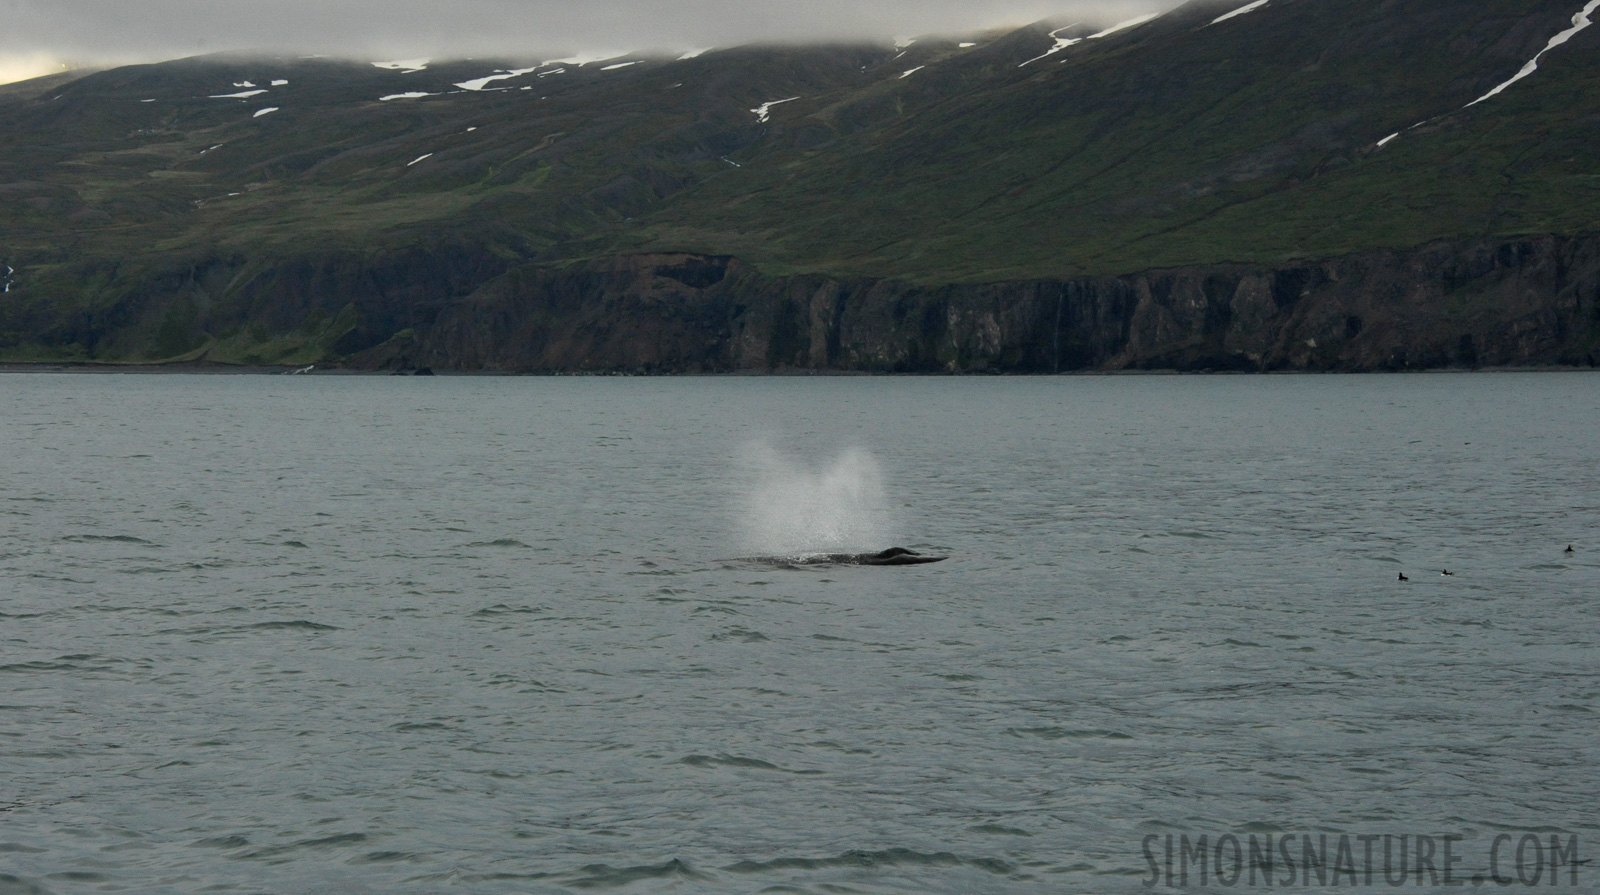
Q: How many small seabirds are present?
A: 3